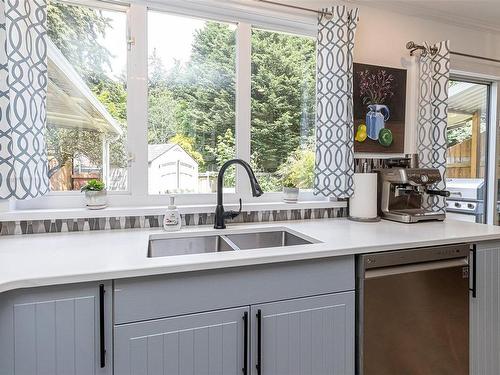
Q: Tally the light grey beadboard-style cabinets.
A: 4